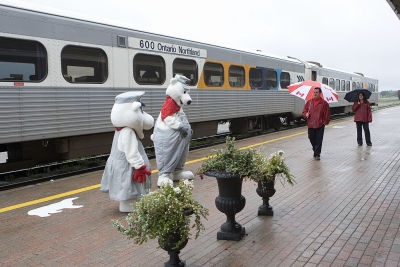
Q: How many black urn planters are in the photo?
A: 3